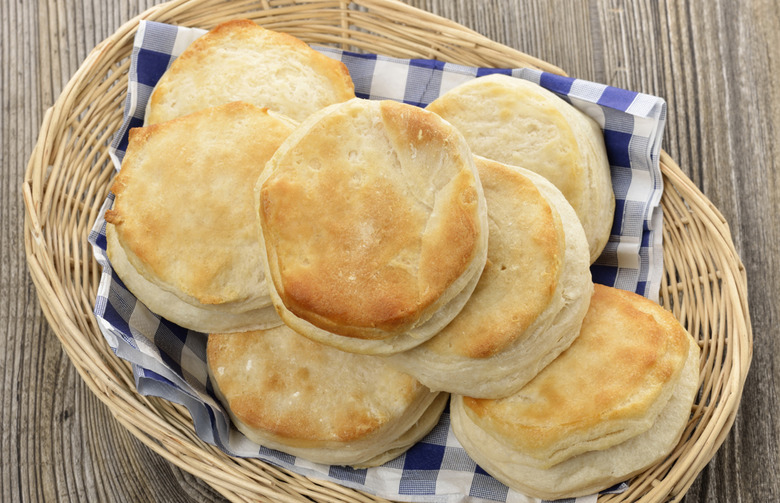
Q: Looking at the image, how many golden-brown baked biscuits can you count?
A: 7